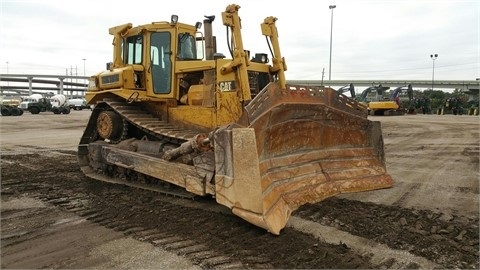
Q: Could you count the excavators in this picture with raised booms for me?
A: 3